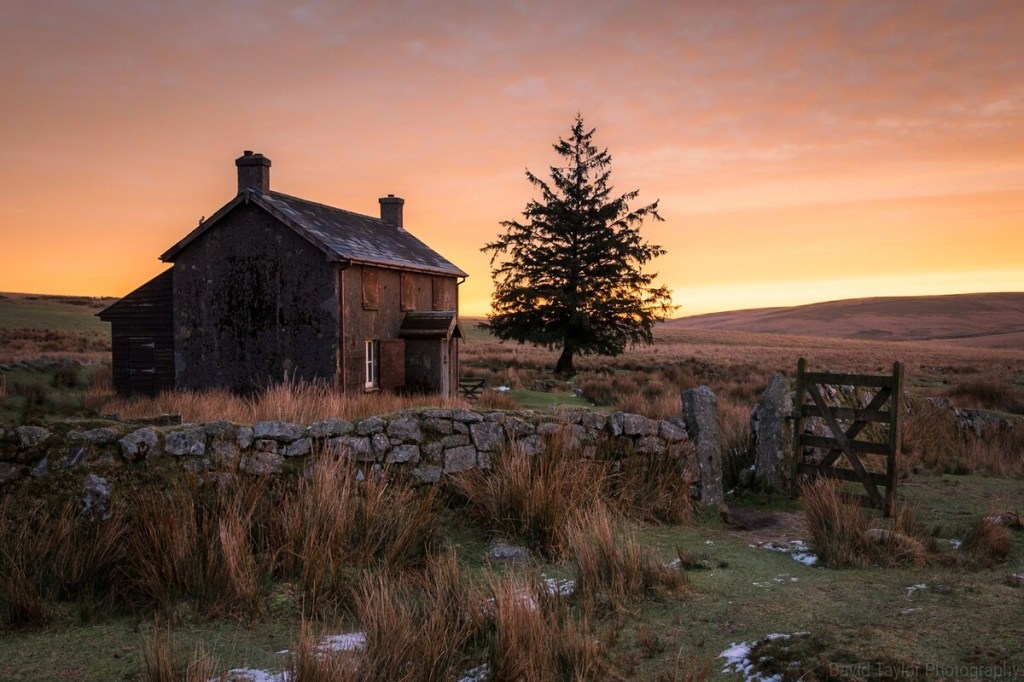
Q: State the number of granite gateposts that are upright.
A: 2